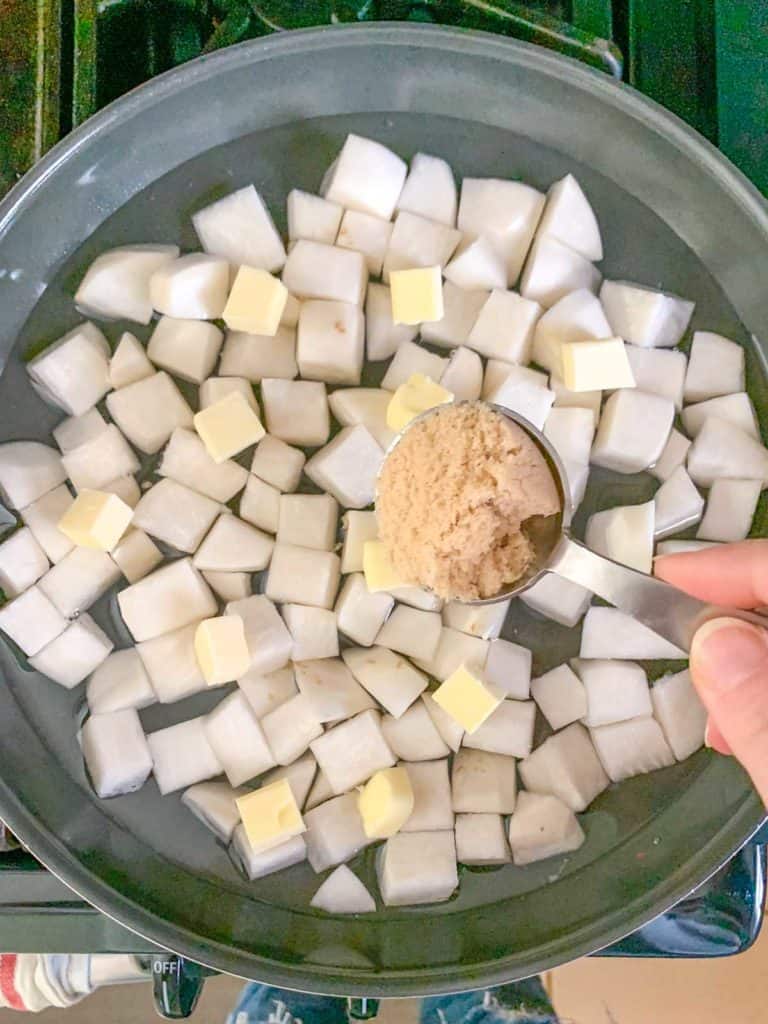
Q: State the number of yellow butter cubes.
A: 11